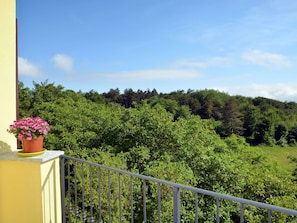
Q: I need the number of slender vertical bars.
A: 14